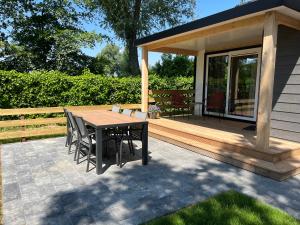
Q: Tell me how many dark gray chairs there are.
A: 6